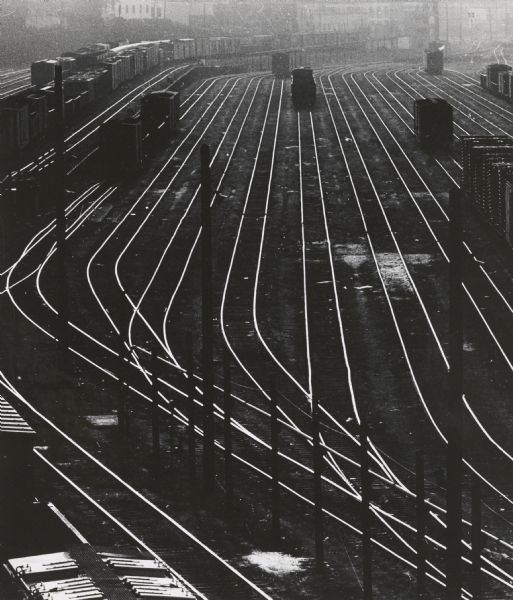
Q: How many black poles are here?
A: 12